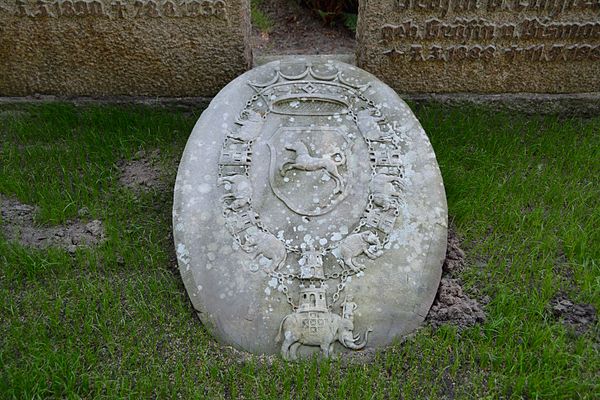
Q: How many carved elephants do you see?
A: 7